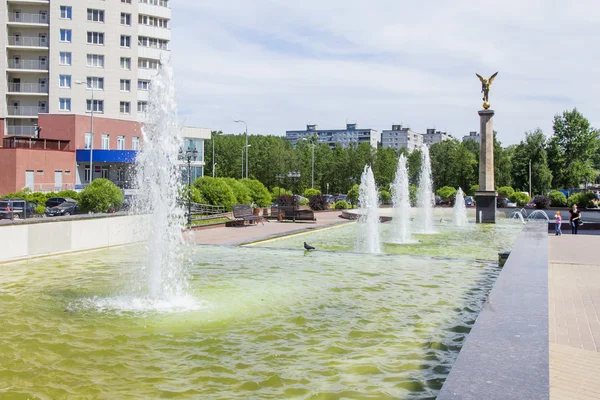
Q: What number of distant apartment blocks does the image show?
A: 4